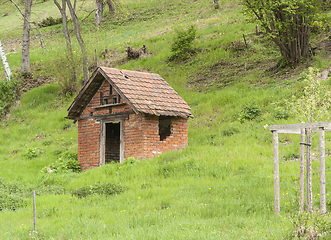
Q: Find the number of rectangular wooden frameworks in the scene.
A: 1